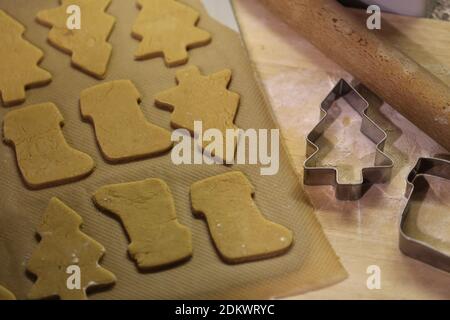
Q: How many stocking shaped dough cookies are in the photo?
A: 4